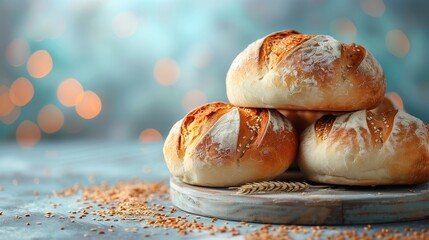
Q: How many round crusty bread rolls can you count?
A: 3